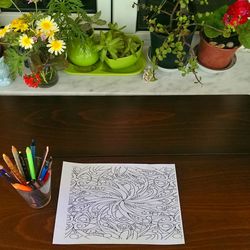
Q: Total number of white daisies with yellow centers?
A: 3